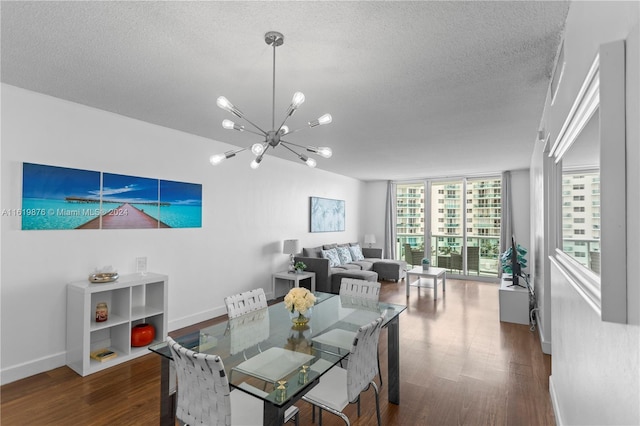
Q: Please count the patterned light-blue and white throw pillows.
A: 3